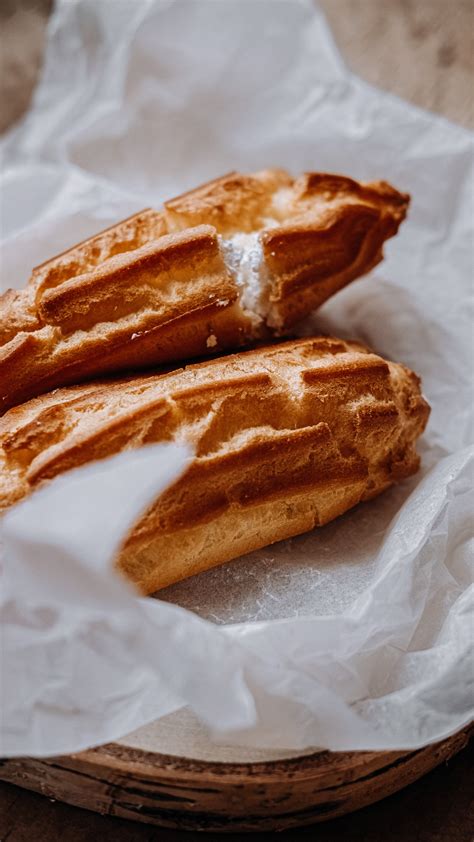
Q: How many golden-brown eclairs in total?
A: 2